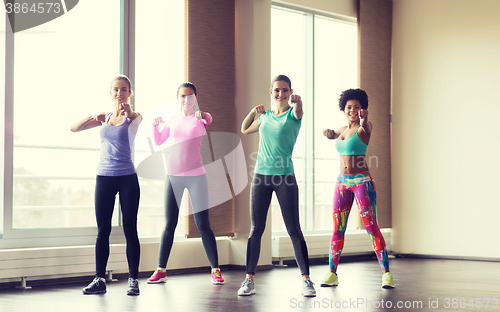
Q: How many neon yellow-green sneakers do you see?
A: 2